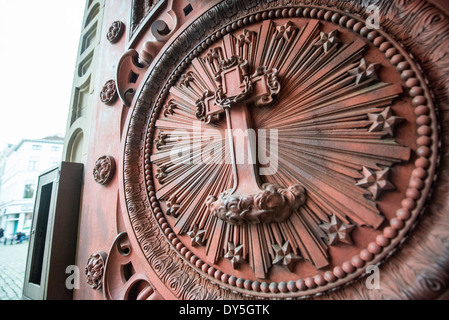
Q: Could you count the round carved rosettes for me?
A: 4